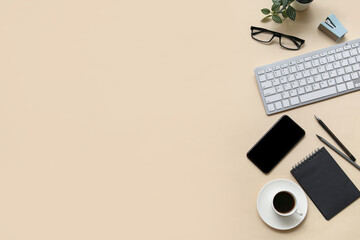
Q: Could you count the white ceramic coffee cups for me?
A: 1